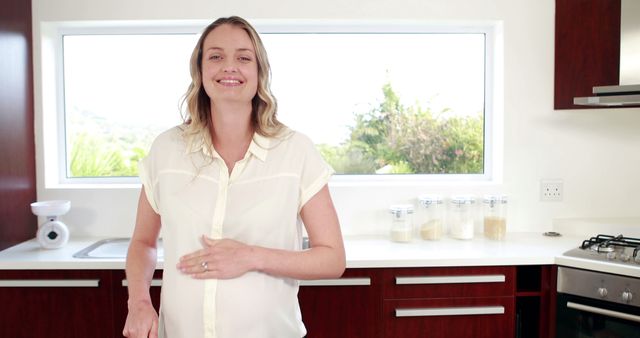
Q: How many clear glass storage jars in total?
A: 4